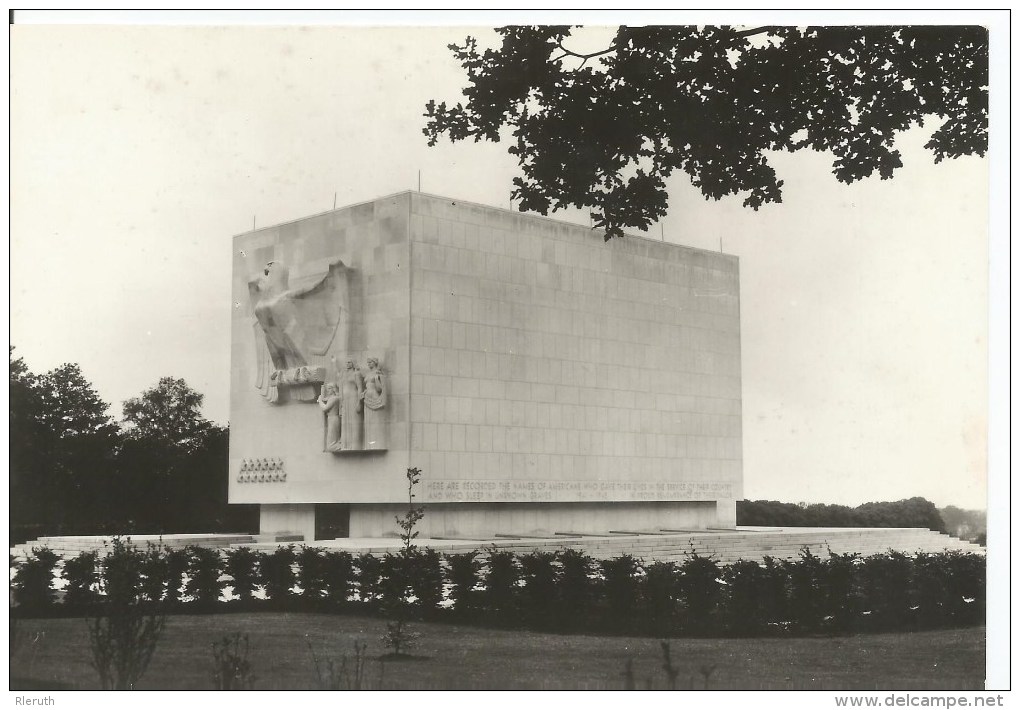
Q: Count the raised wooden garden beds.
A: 0